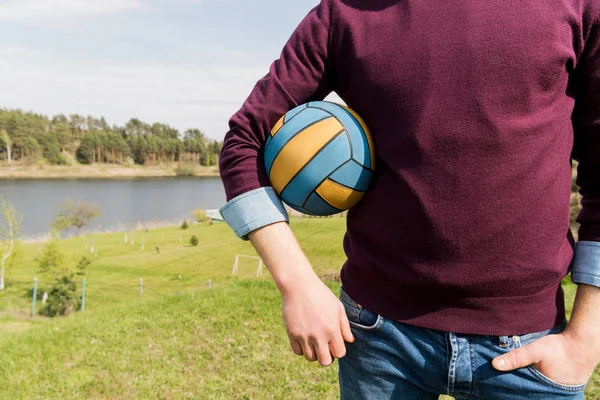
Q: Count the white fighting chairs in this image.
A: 0